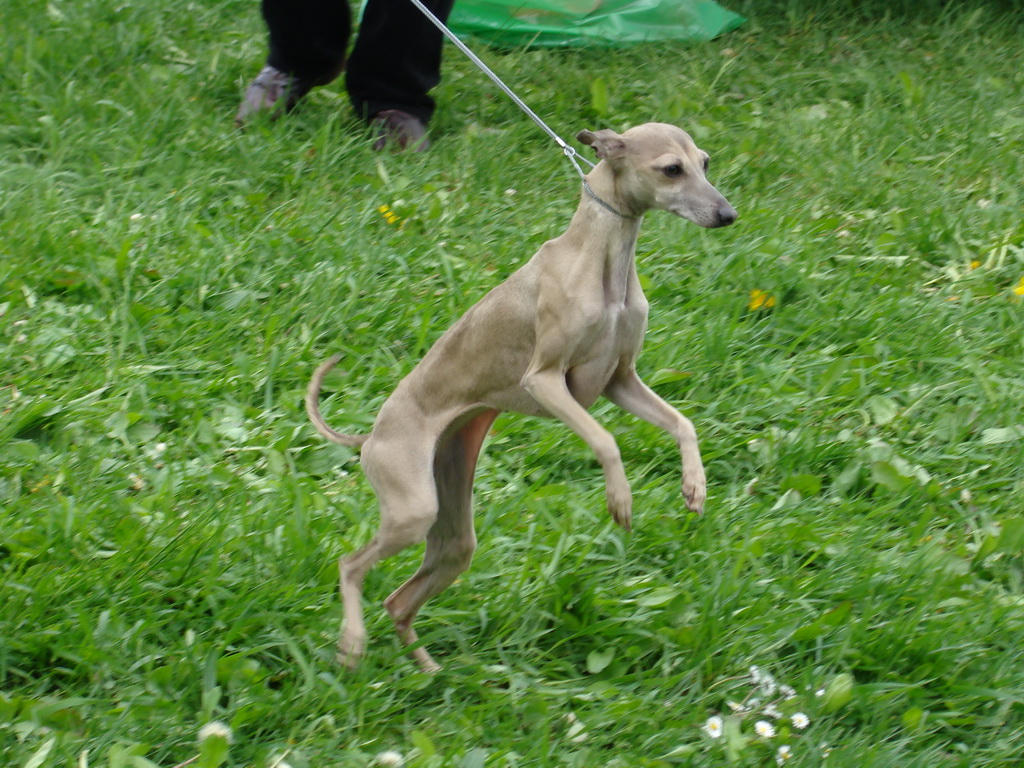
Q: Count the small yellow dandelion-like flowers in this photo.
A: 4